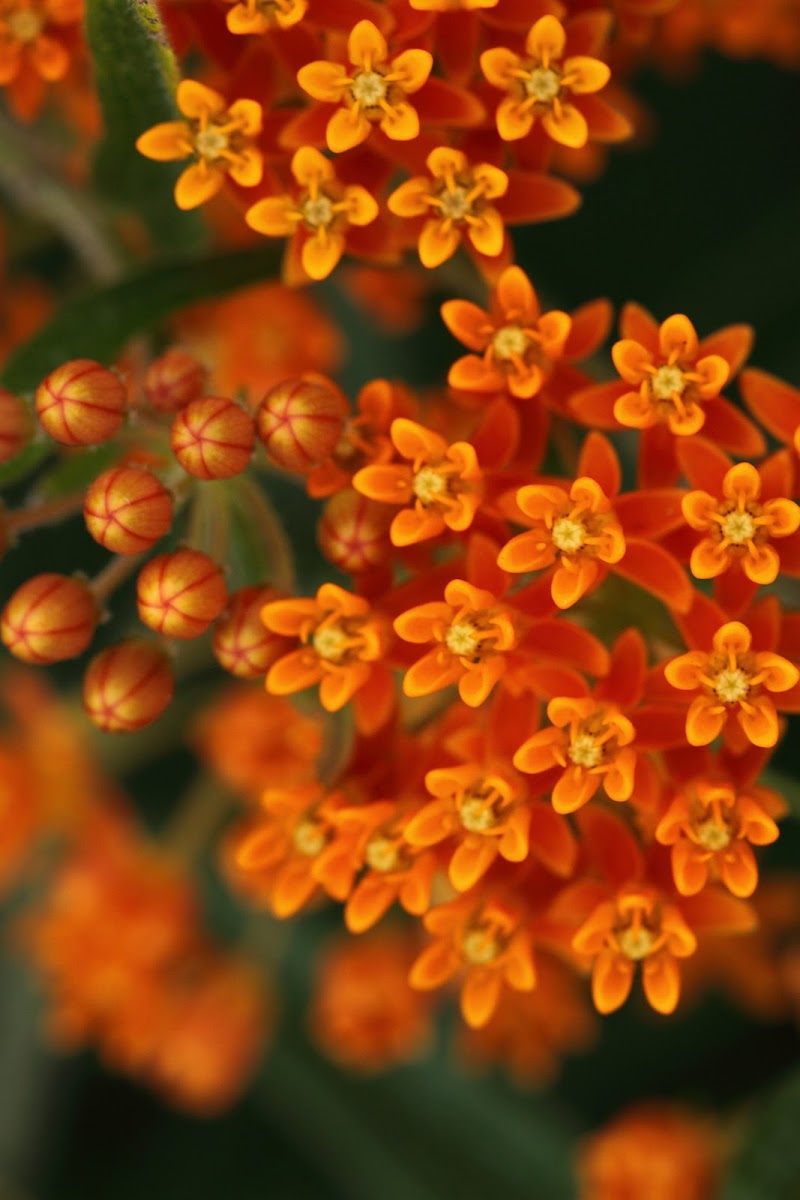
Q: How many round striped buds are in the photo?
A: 11